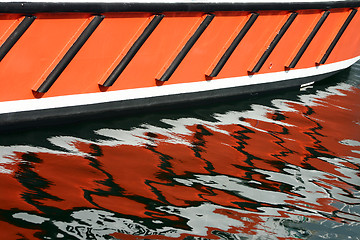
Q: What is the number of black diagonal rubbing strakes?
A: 8